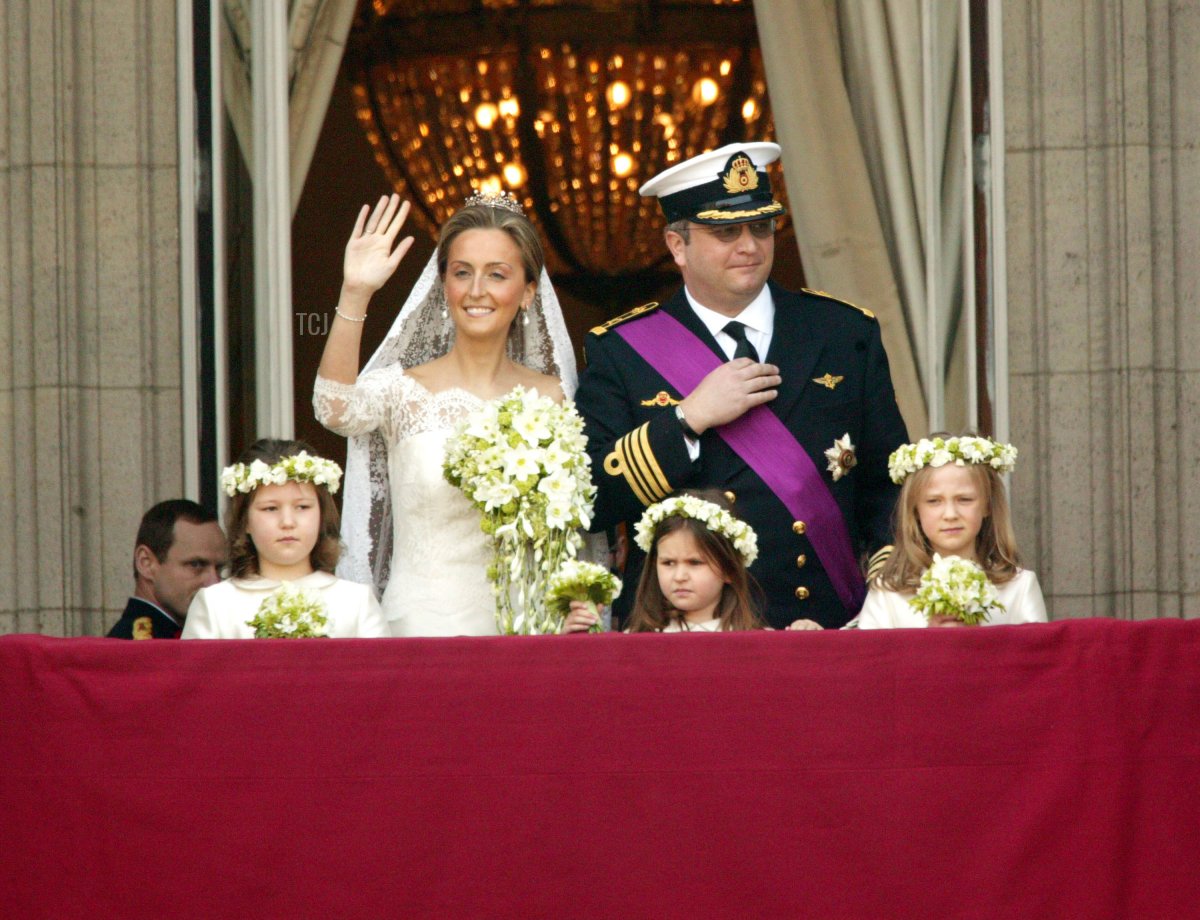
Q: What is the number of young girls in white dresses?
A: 3